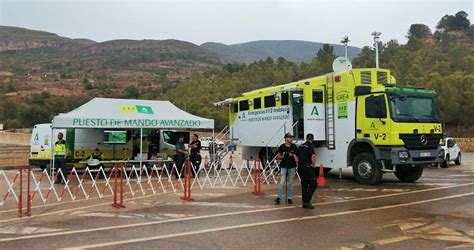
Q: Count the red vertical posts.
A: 8